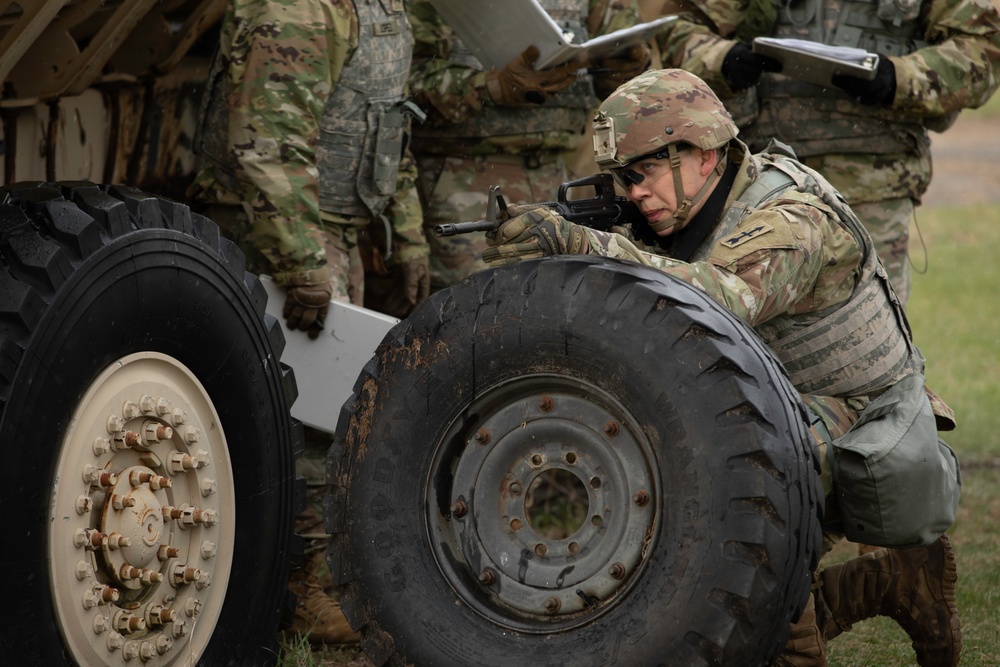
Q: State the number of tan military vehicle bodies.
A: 1